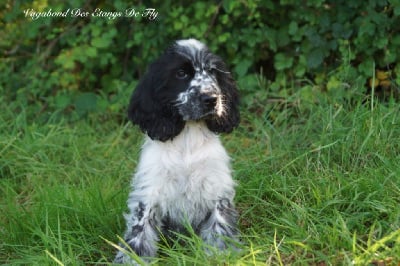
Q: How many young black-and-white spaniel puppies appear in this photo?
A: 1